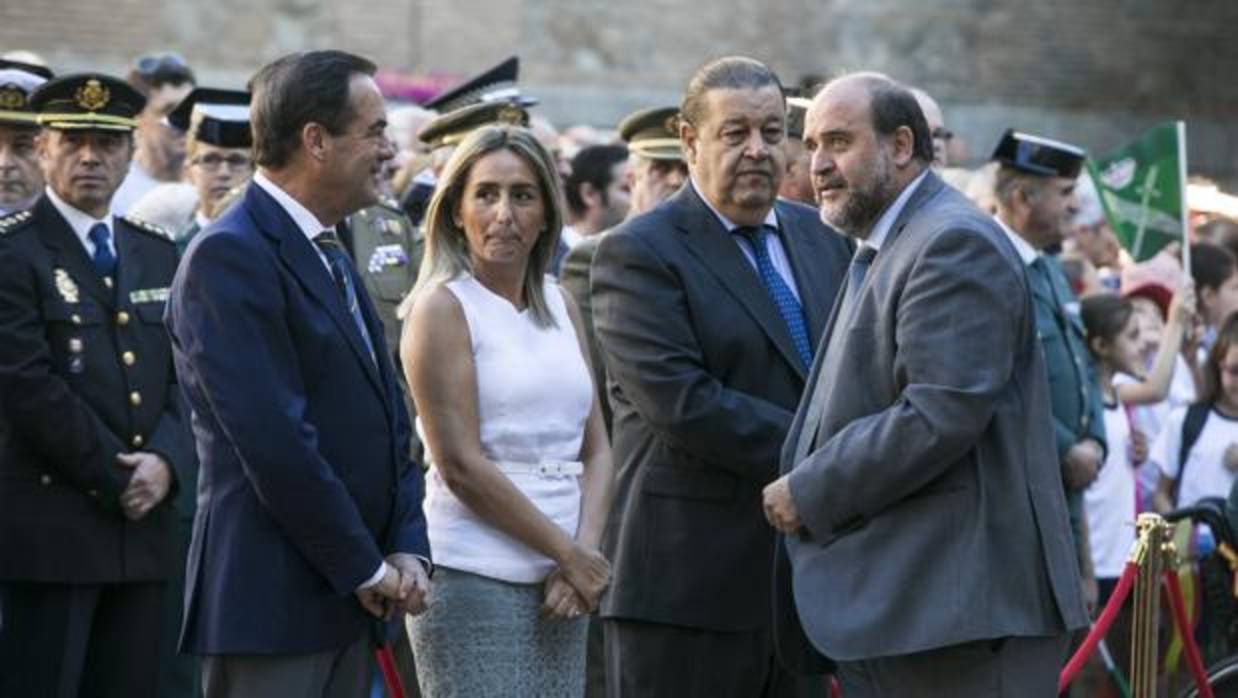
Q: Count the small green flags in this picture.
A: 1